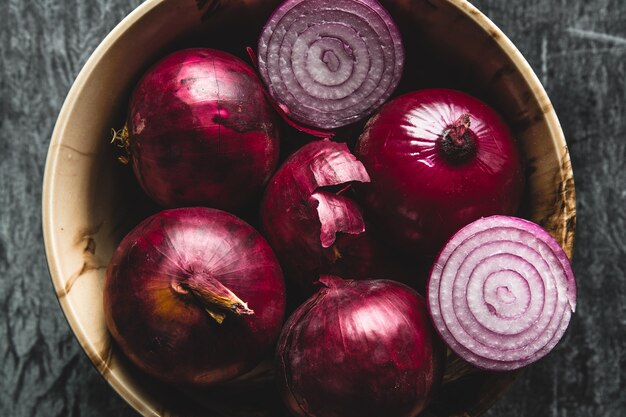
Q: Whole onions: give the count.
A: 5